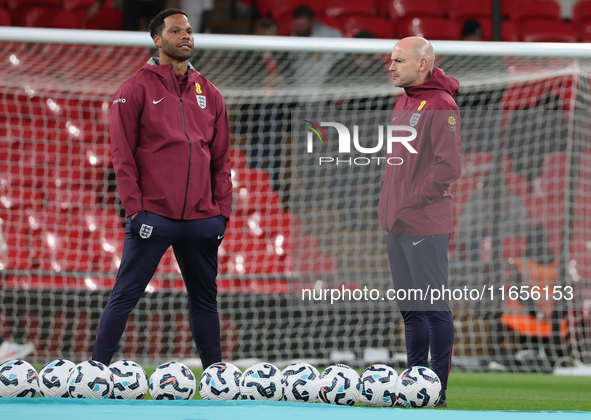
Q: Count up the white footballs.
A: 11